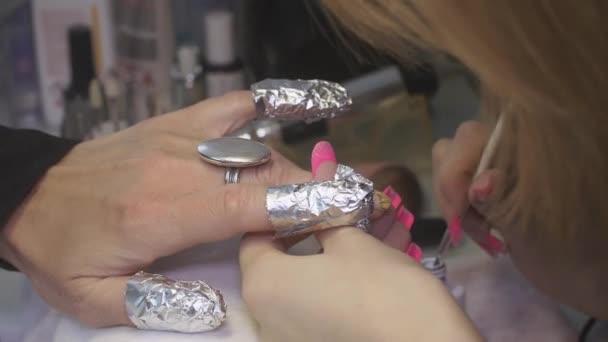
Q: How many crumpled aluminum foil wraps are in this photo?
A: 3